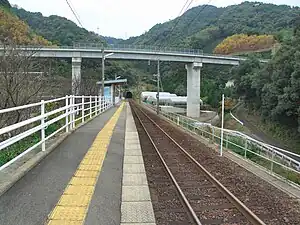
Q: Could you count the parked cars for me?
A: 0